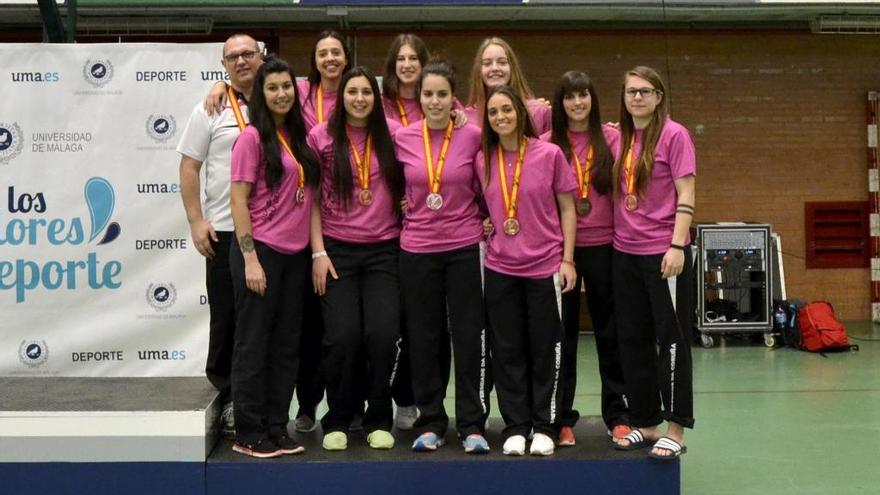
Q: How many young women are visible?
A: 9